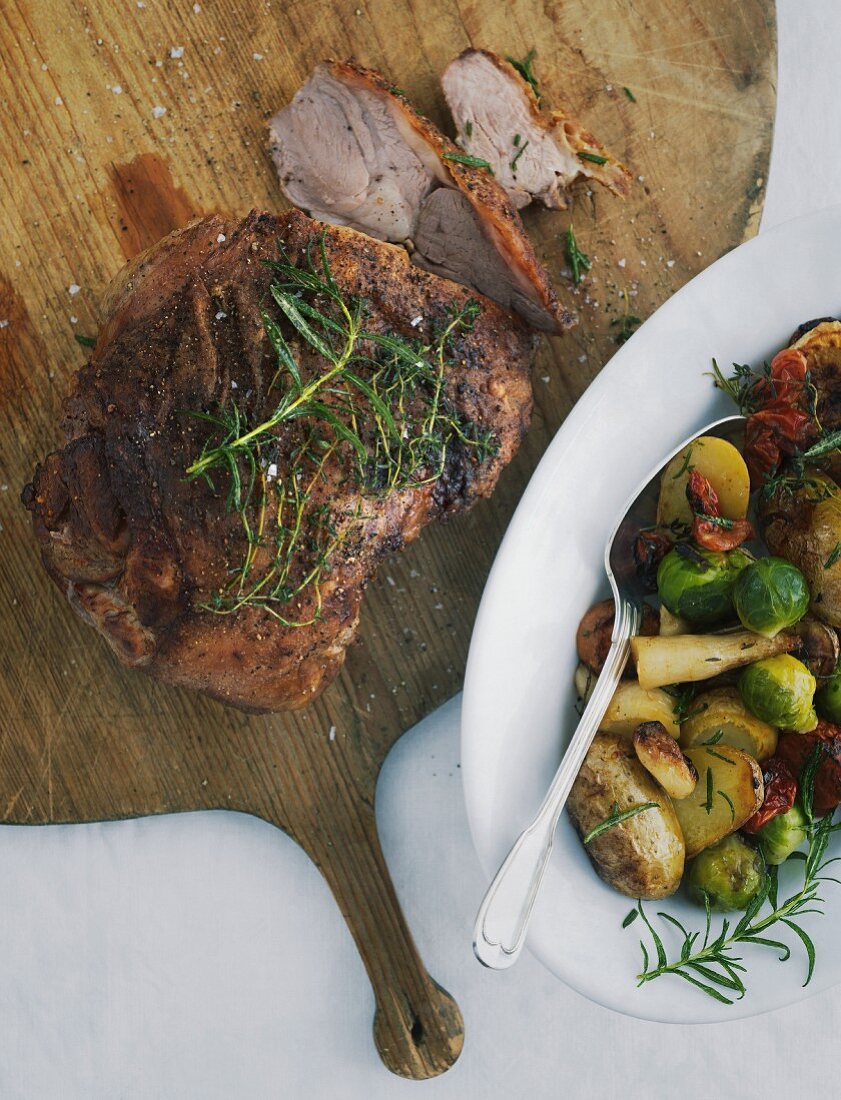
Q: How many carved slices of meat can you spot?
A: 2